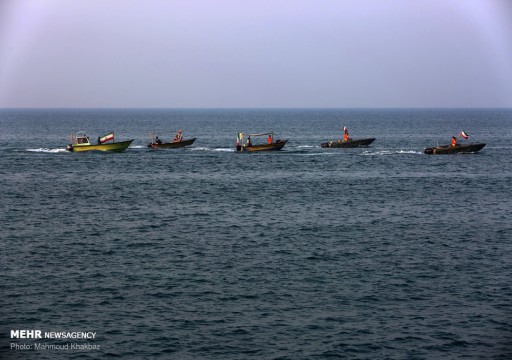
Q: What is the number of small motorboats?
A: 5